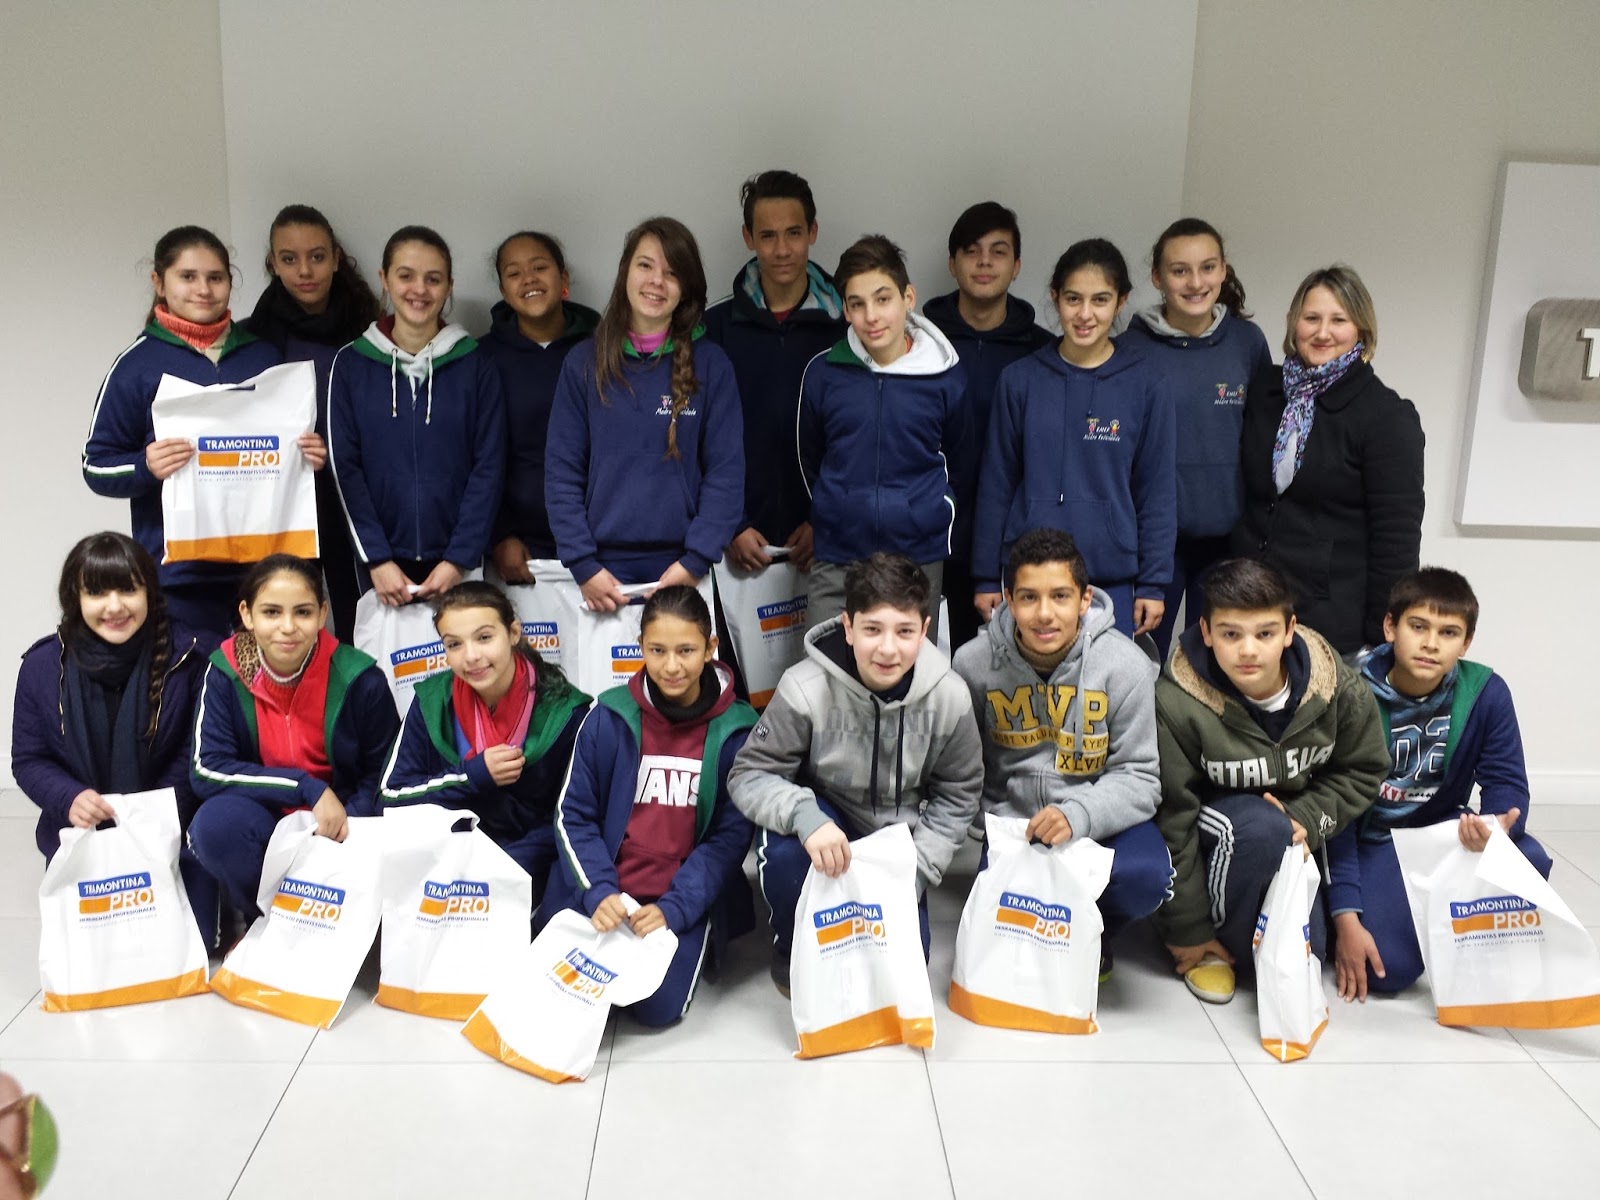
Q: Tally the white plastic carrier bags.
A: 13